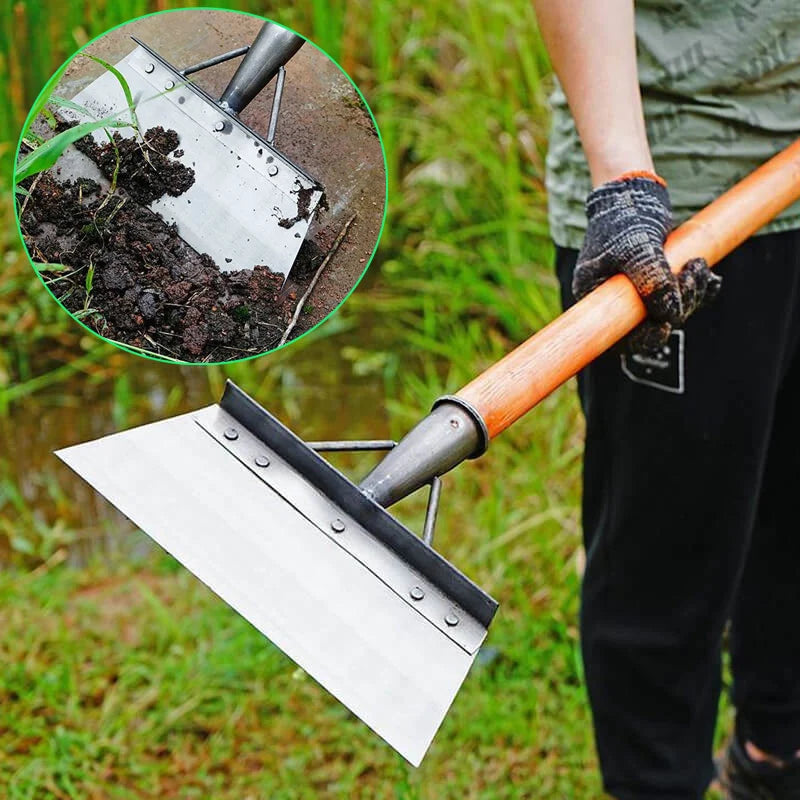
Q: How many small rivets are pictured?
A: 10